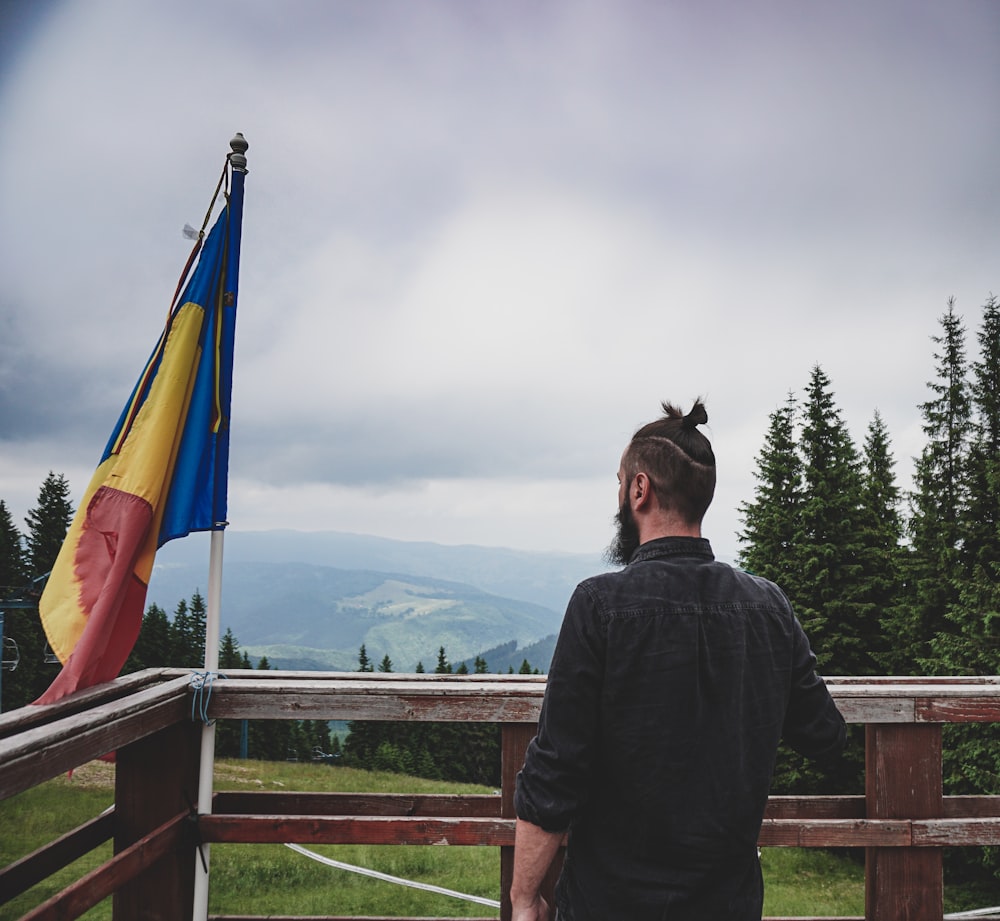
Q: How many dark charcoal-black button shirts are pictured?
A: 1